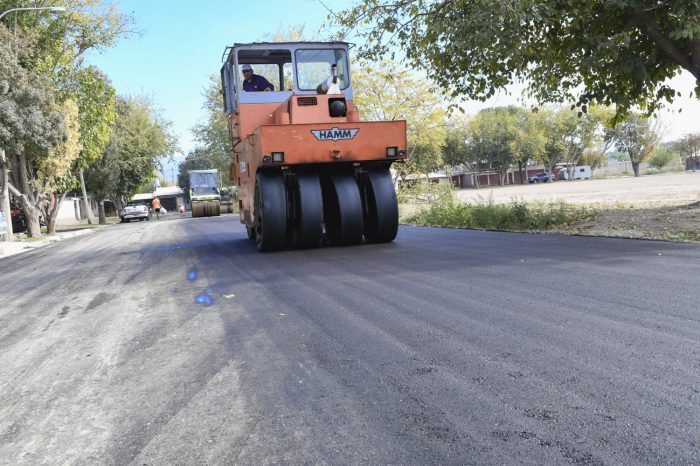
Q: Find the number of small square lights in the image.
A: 2